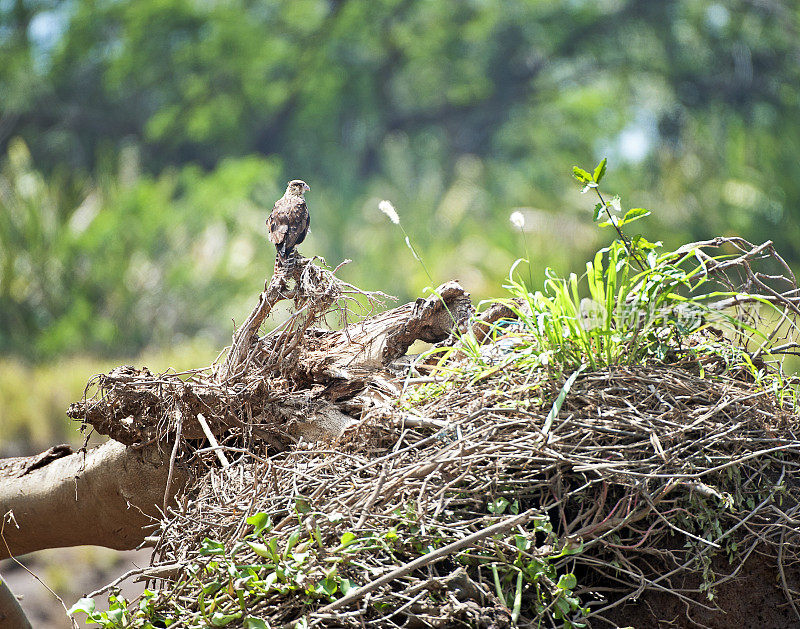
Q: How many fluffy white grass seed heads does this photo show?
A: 2